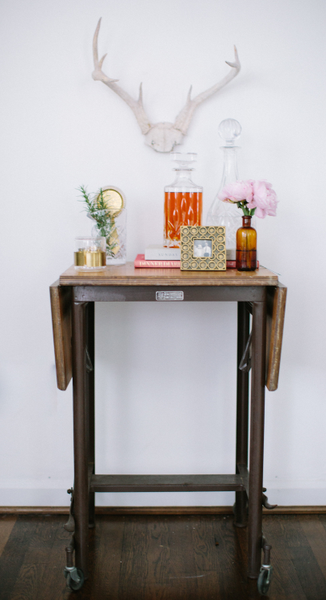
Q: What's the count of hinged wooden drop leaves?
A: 2